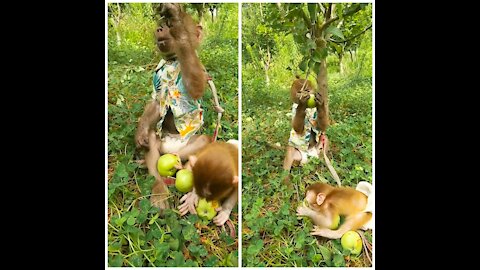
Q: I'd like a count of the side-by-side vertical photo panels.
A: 2